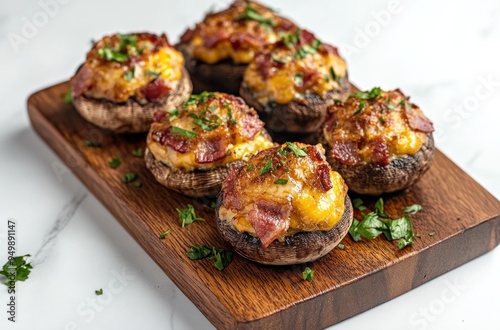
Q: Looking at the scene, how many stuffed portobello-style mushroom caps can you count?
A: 6